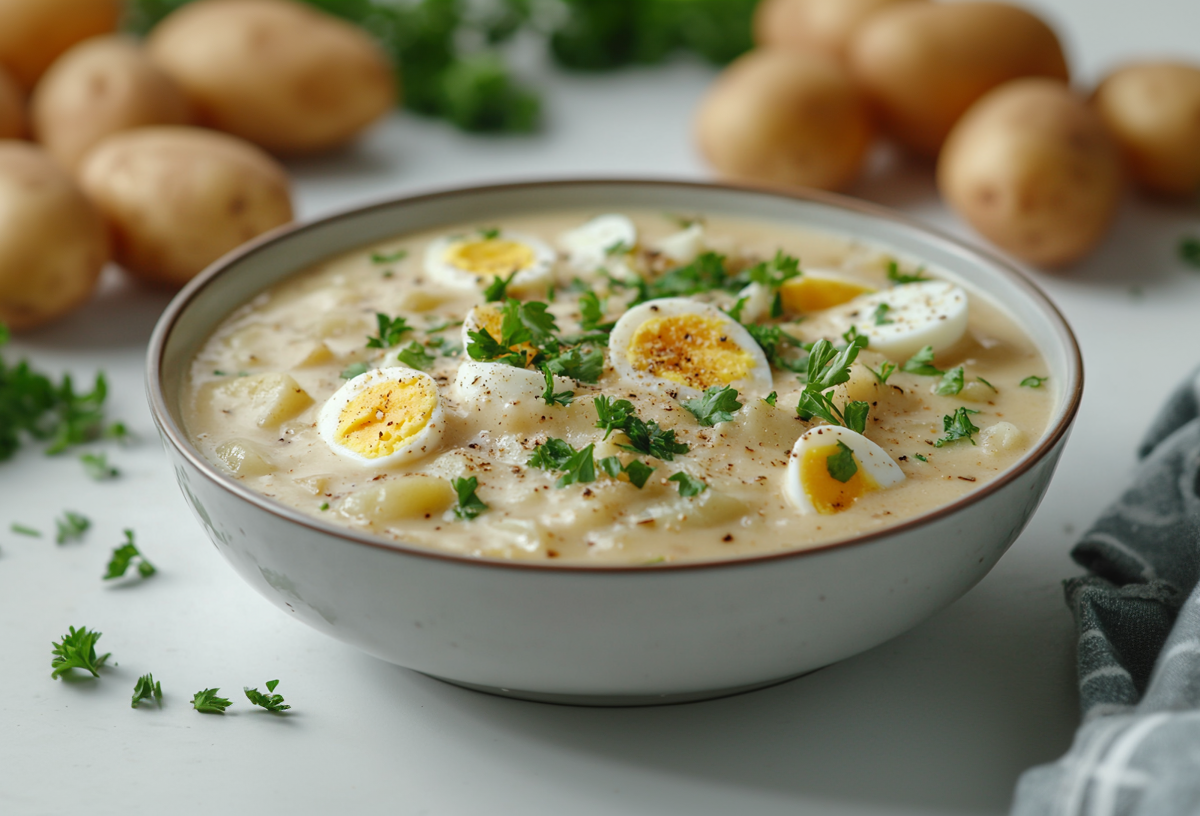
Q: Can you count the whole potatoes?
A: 11